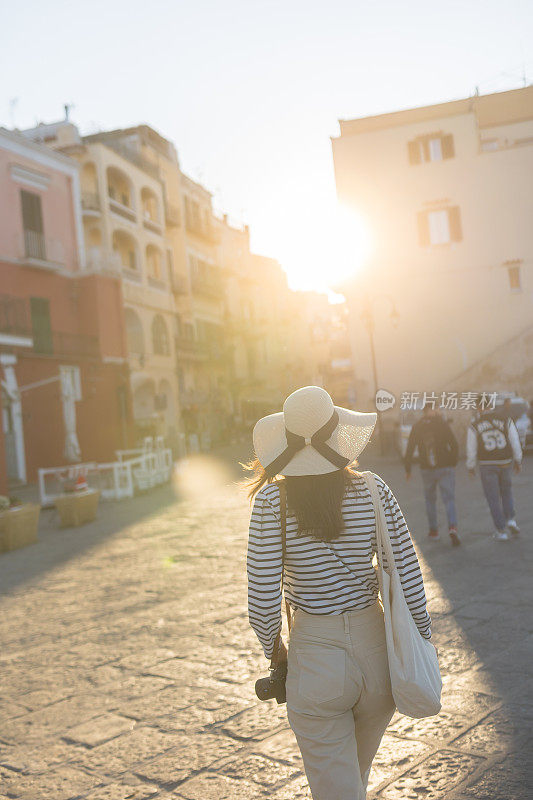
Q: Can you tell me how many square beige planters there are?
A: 2